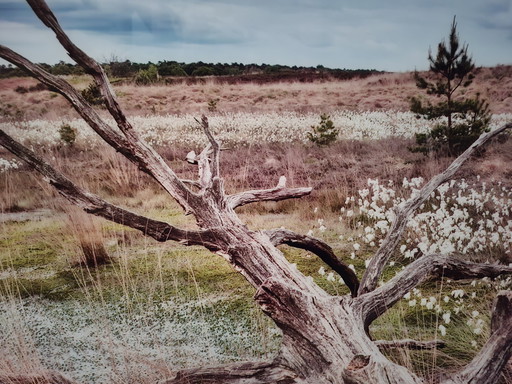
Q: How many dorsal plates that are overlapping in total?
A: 0